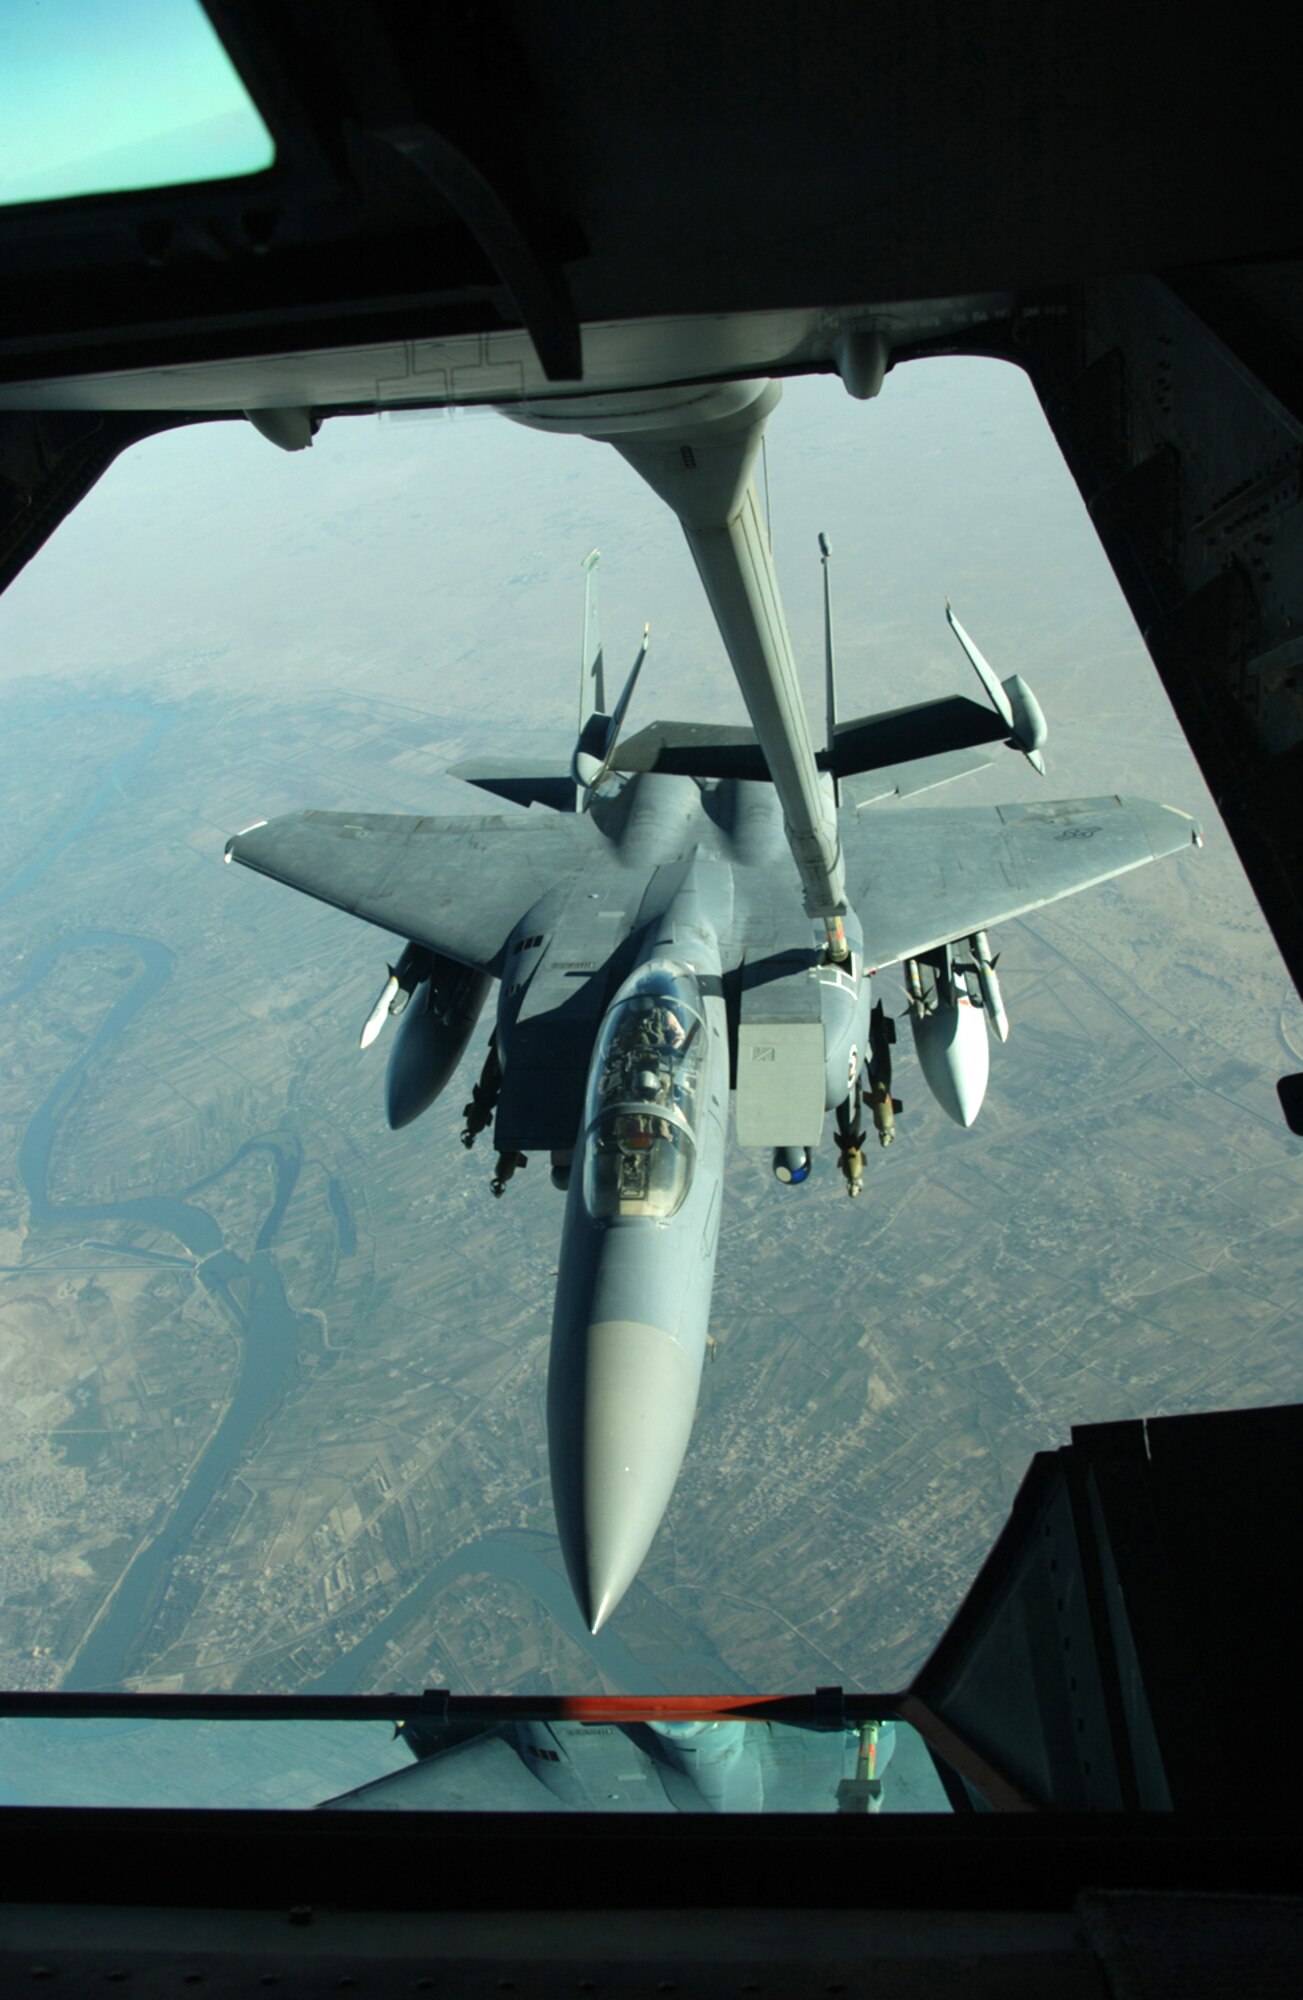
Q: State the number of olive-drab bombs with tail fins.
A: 4